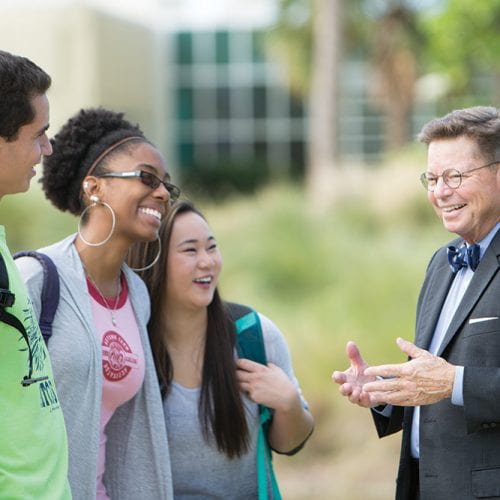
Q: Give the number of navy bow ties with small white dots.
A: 1